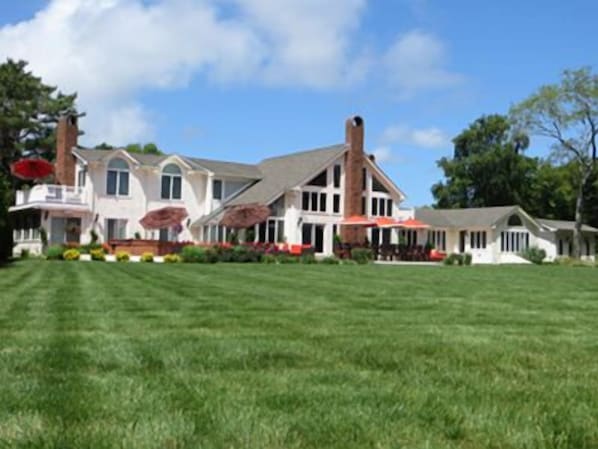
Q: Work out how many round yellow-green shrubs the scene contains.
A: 5